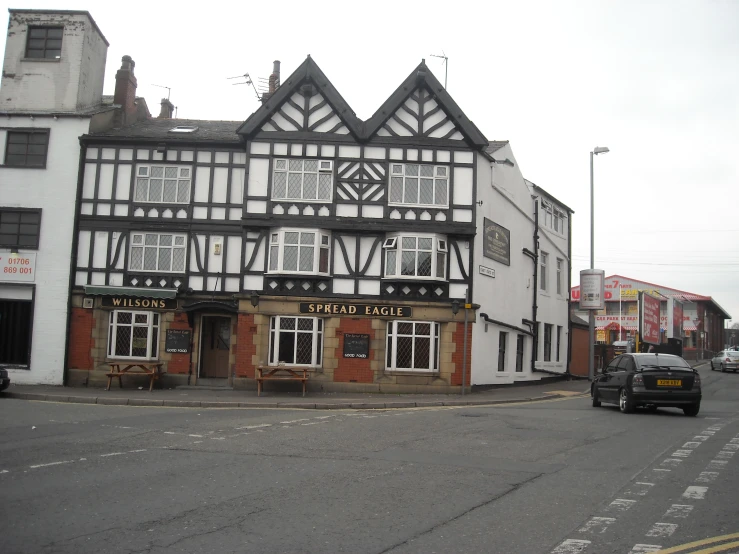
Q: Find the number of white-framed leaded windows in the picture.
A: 9